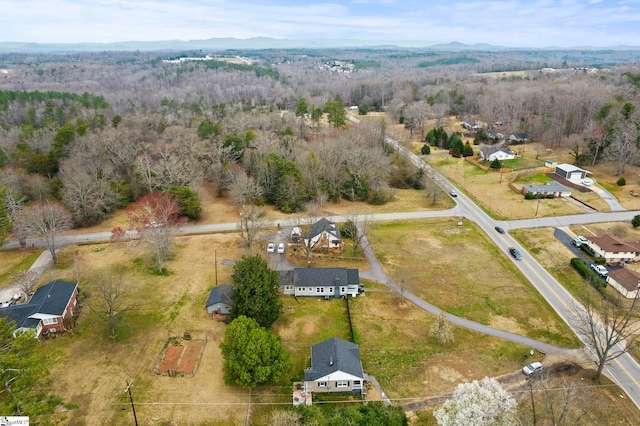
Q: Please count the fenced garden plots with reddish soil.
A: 1